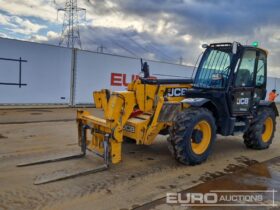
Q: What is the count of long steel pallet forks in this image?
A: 2